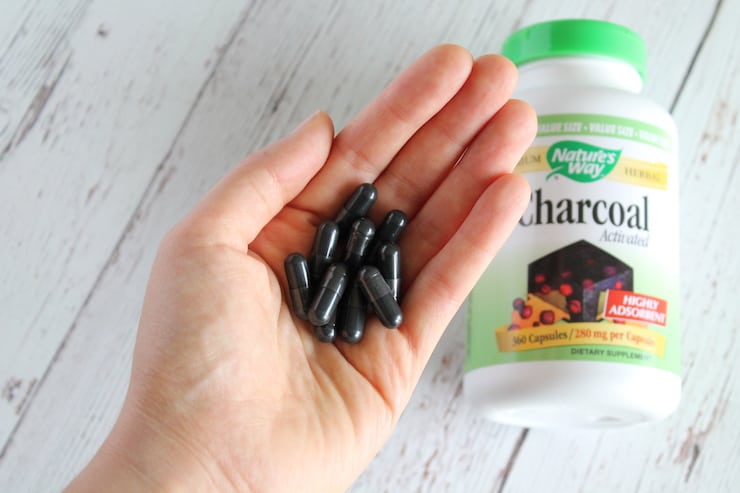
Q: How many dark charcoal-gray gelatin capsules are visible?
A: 10